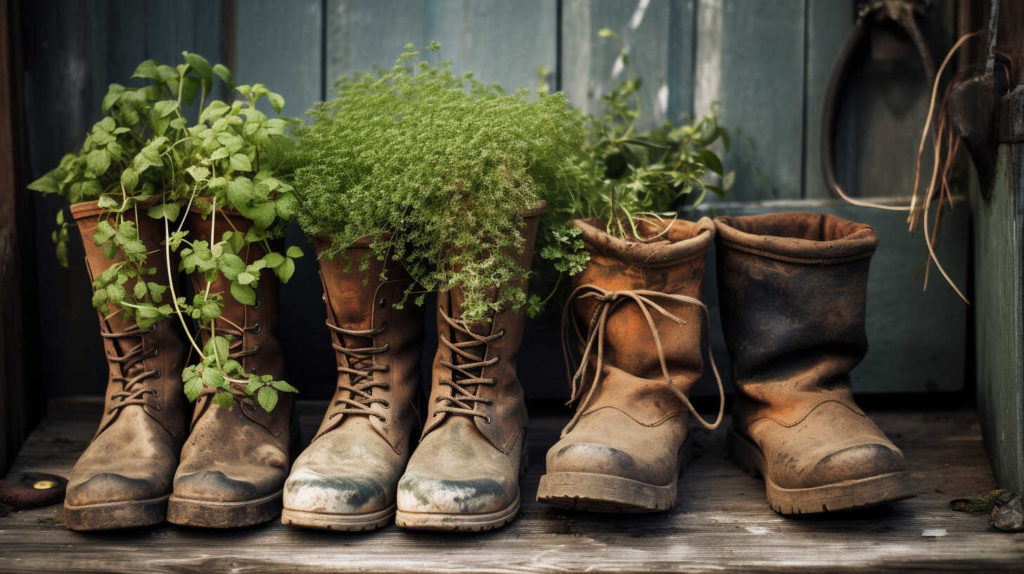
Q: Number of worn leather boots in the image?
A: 6